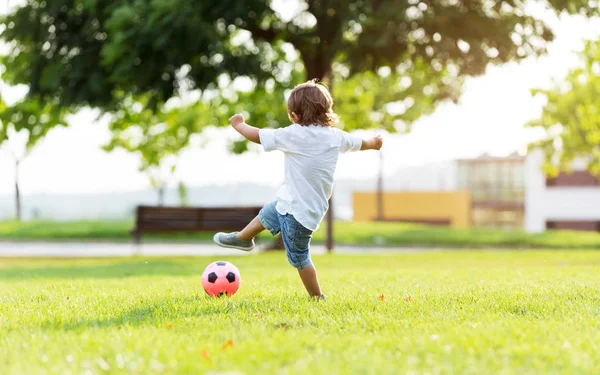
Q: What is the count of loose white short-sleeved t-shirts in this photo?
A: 1